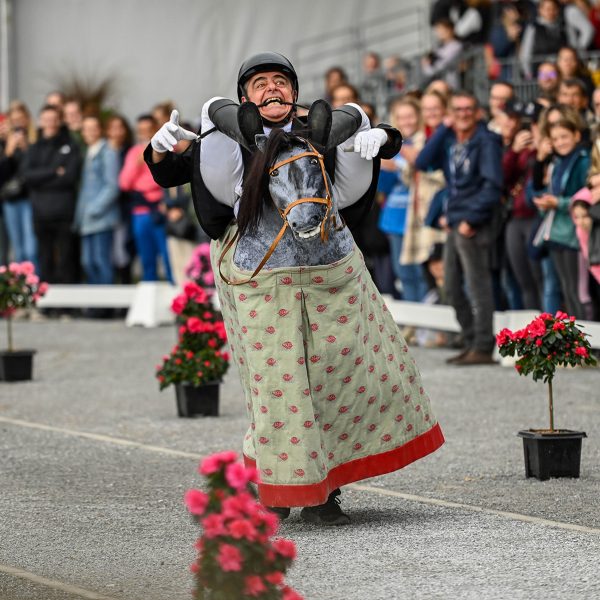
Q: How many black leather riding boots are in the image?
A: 2